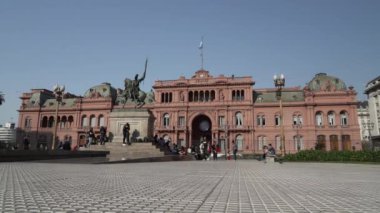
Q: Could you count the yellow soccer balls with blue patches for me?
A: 0